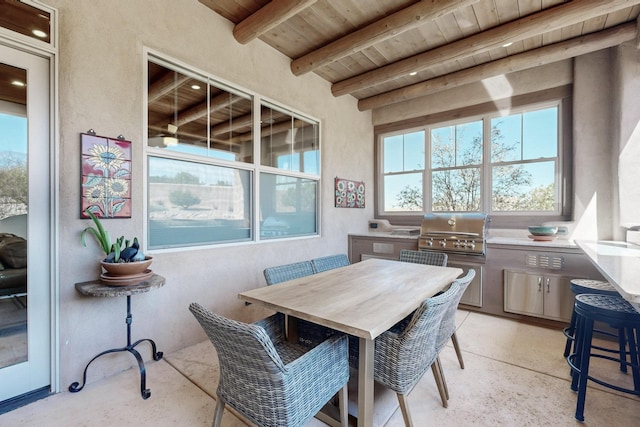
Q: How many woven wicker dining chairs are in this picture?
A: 6